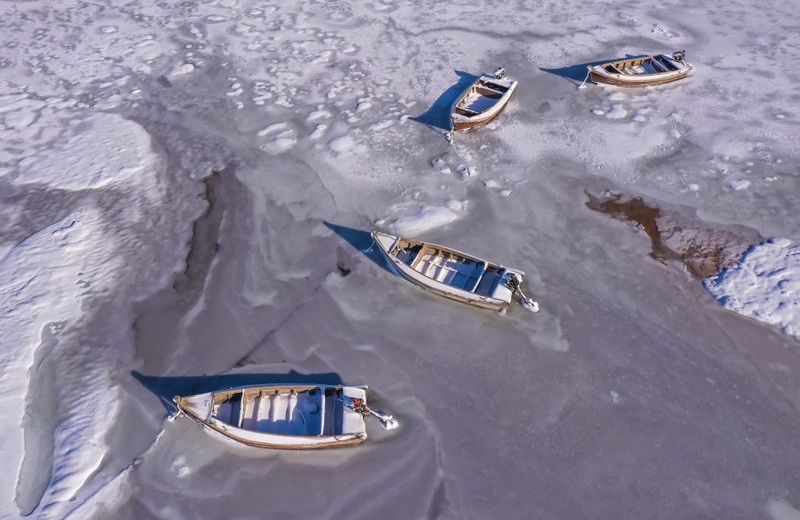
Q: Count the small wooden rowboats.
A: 4